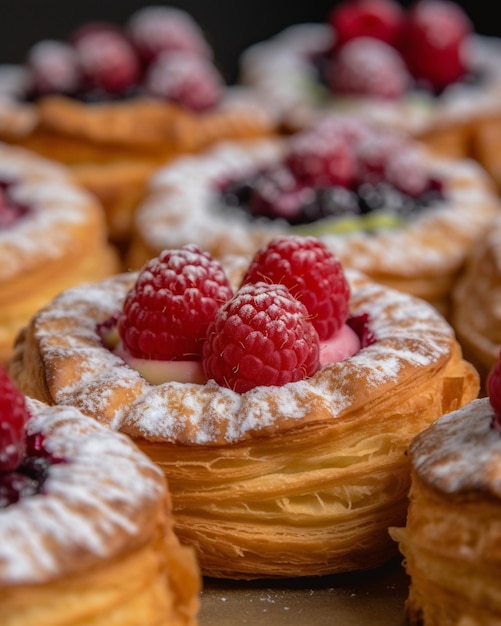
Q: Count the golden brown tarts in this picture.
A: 8